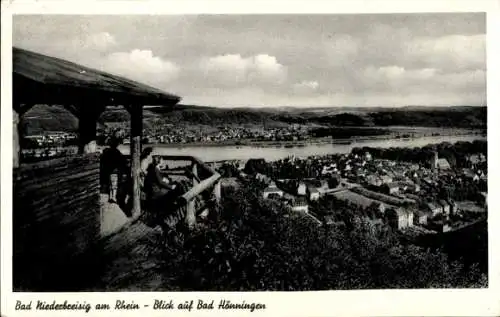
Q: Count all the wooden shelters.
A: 1